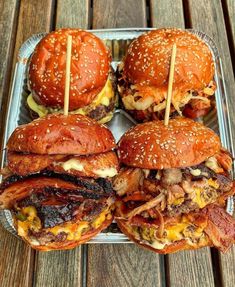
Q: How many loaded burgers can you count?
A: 4